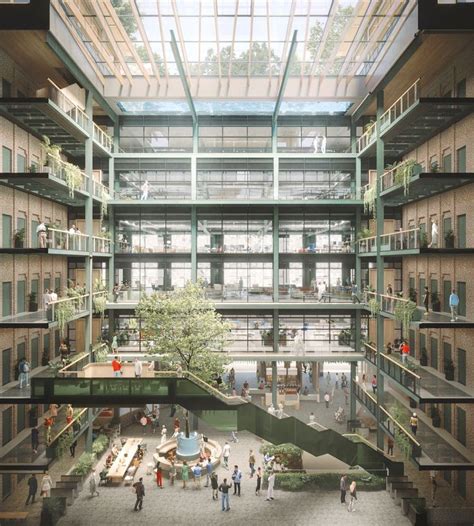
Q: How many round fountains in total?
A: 1